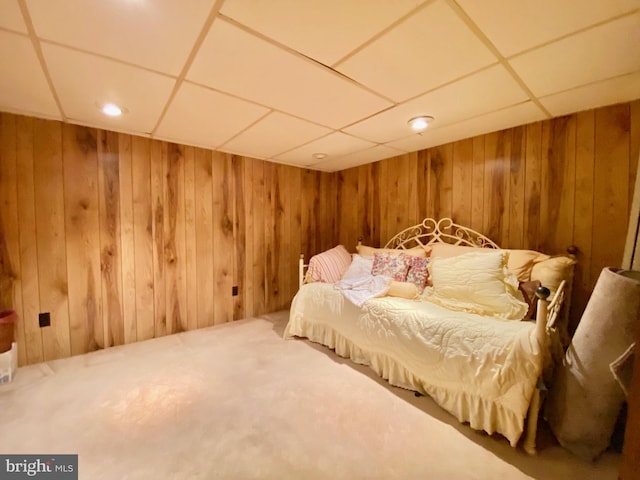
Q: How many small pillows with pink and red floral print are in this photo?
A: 2